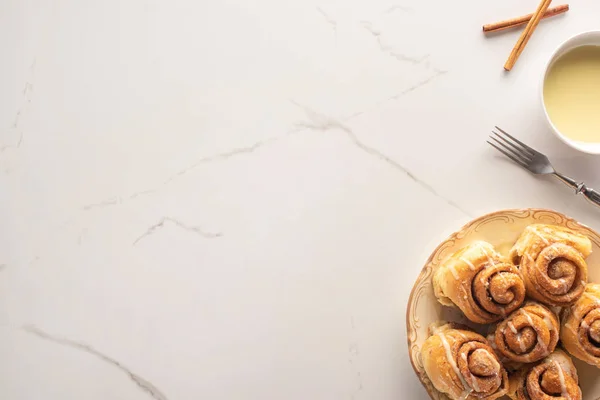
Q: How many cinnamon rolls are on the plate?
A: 6